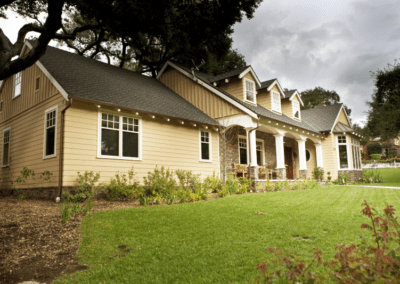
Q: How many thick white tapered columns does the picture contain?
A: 4